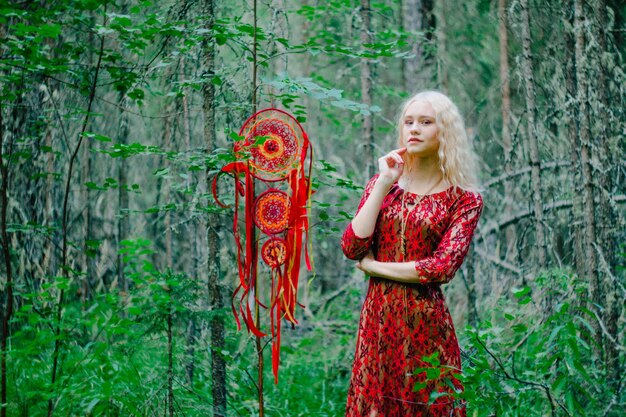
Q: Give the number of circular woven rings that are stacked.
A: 3